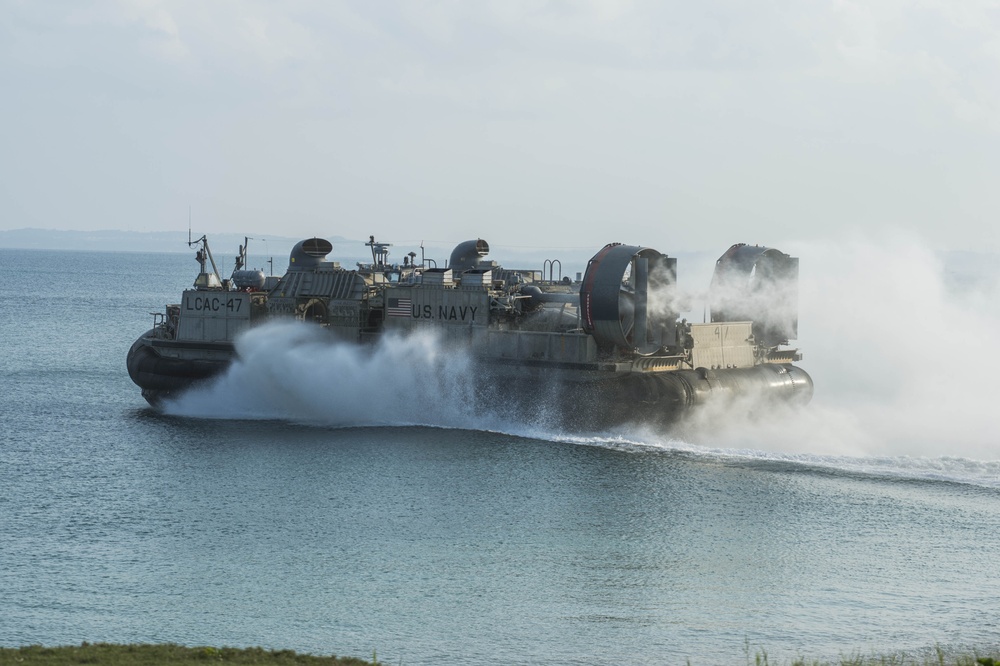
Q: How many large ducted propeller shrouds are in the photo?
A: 2